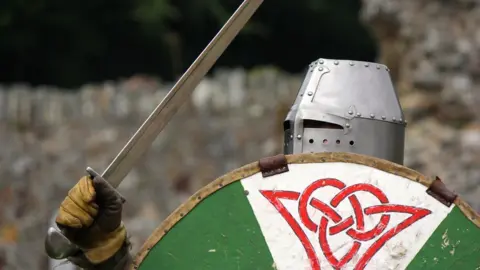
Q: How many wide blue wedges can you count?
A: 0